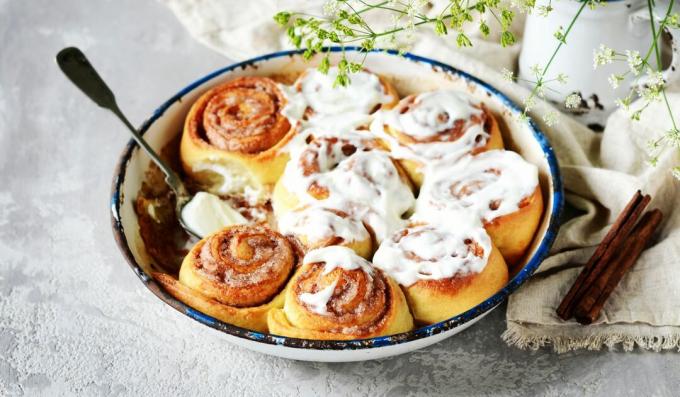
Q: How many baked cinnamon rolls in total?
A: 9